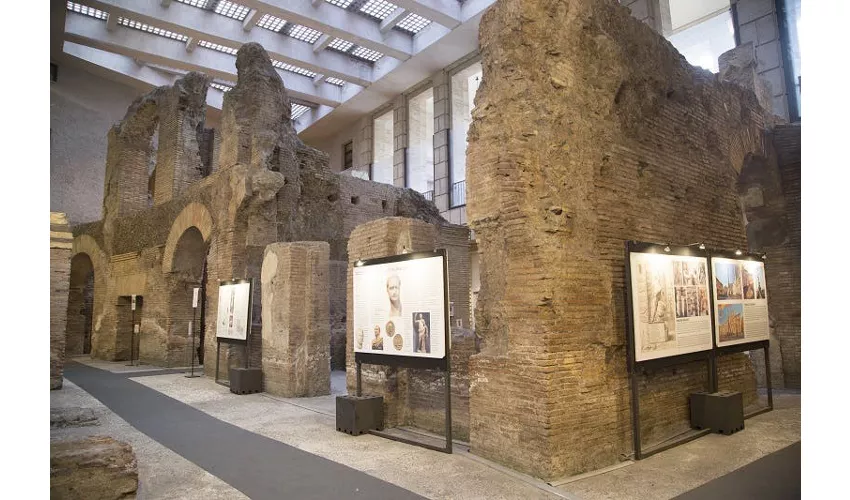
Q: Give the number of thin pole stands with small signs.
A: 2